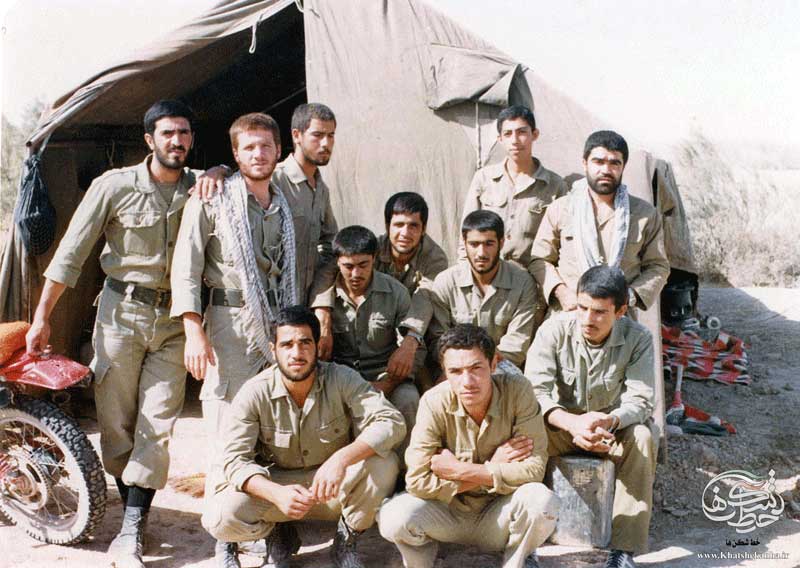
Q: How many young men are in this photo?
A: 11